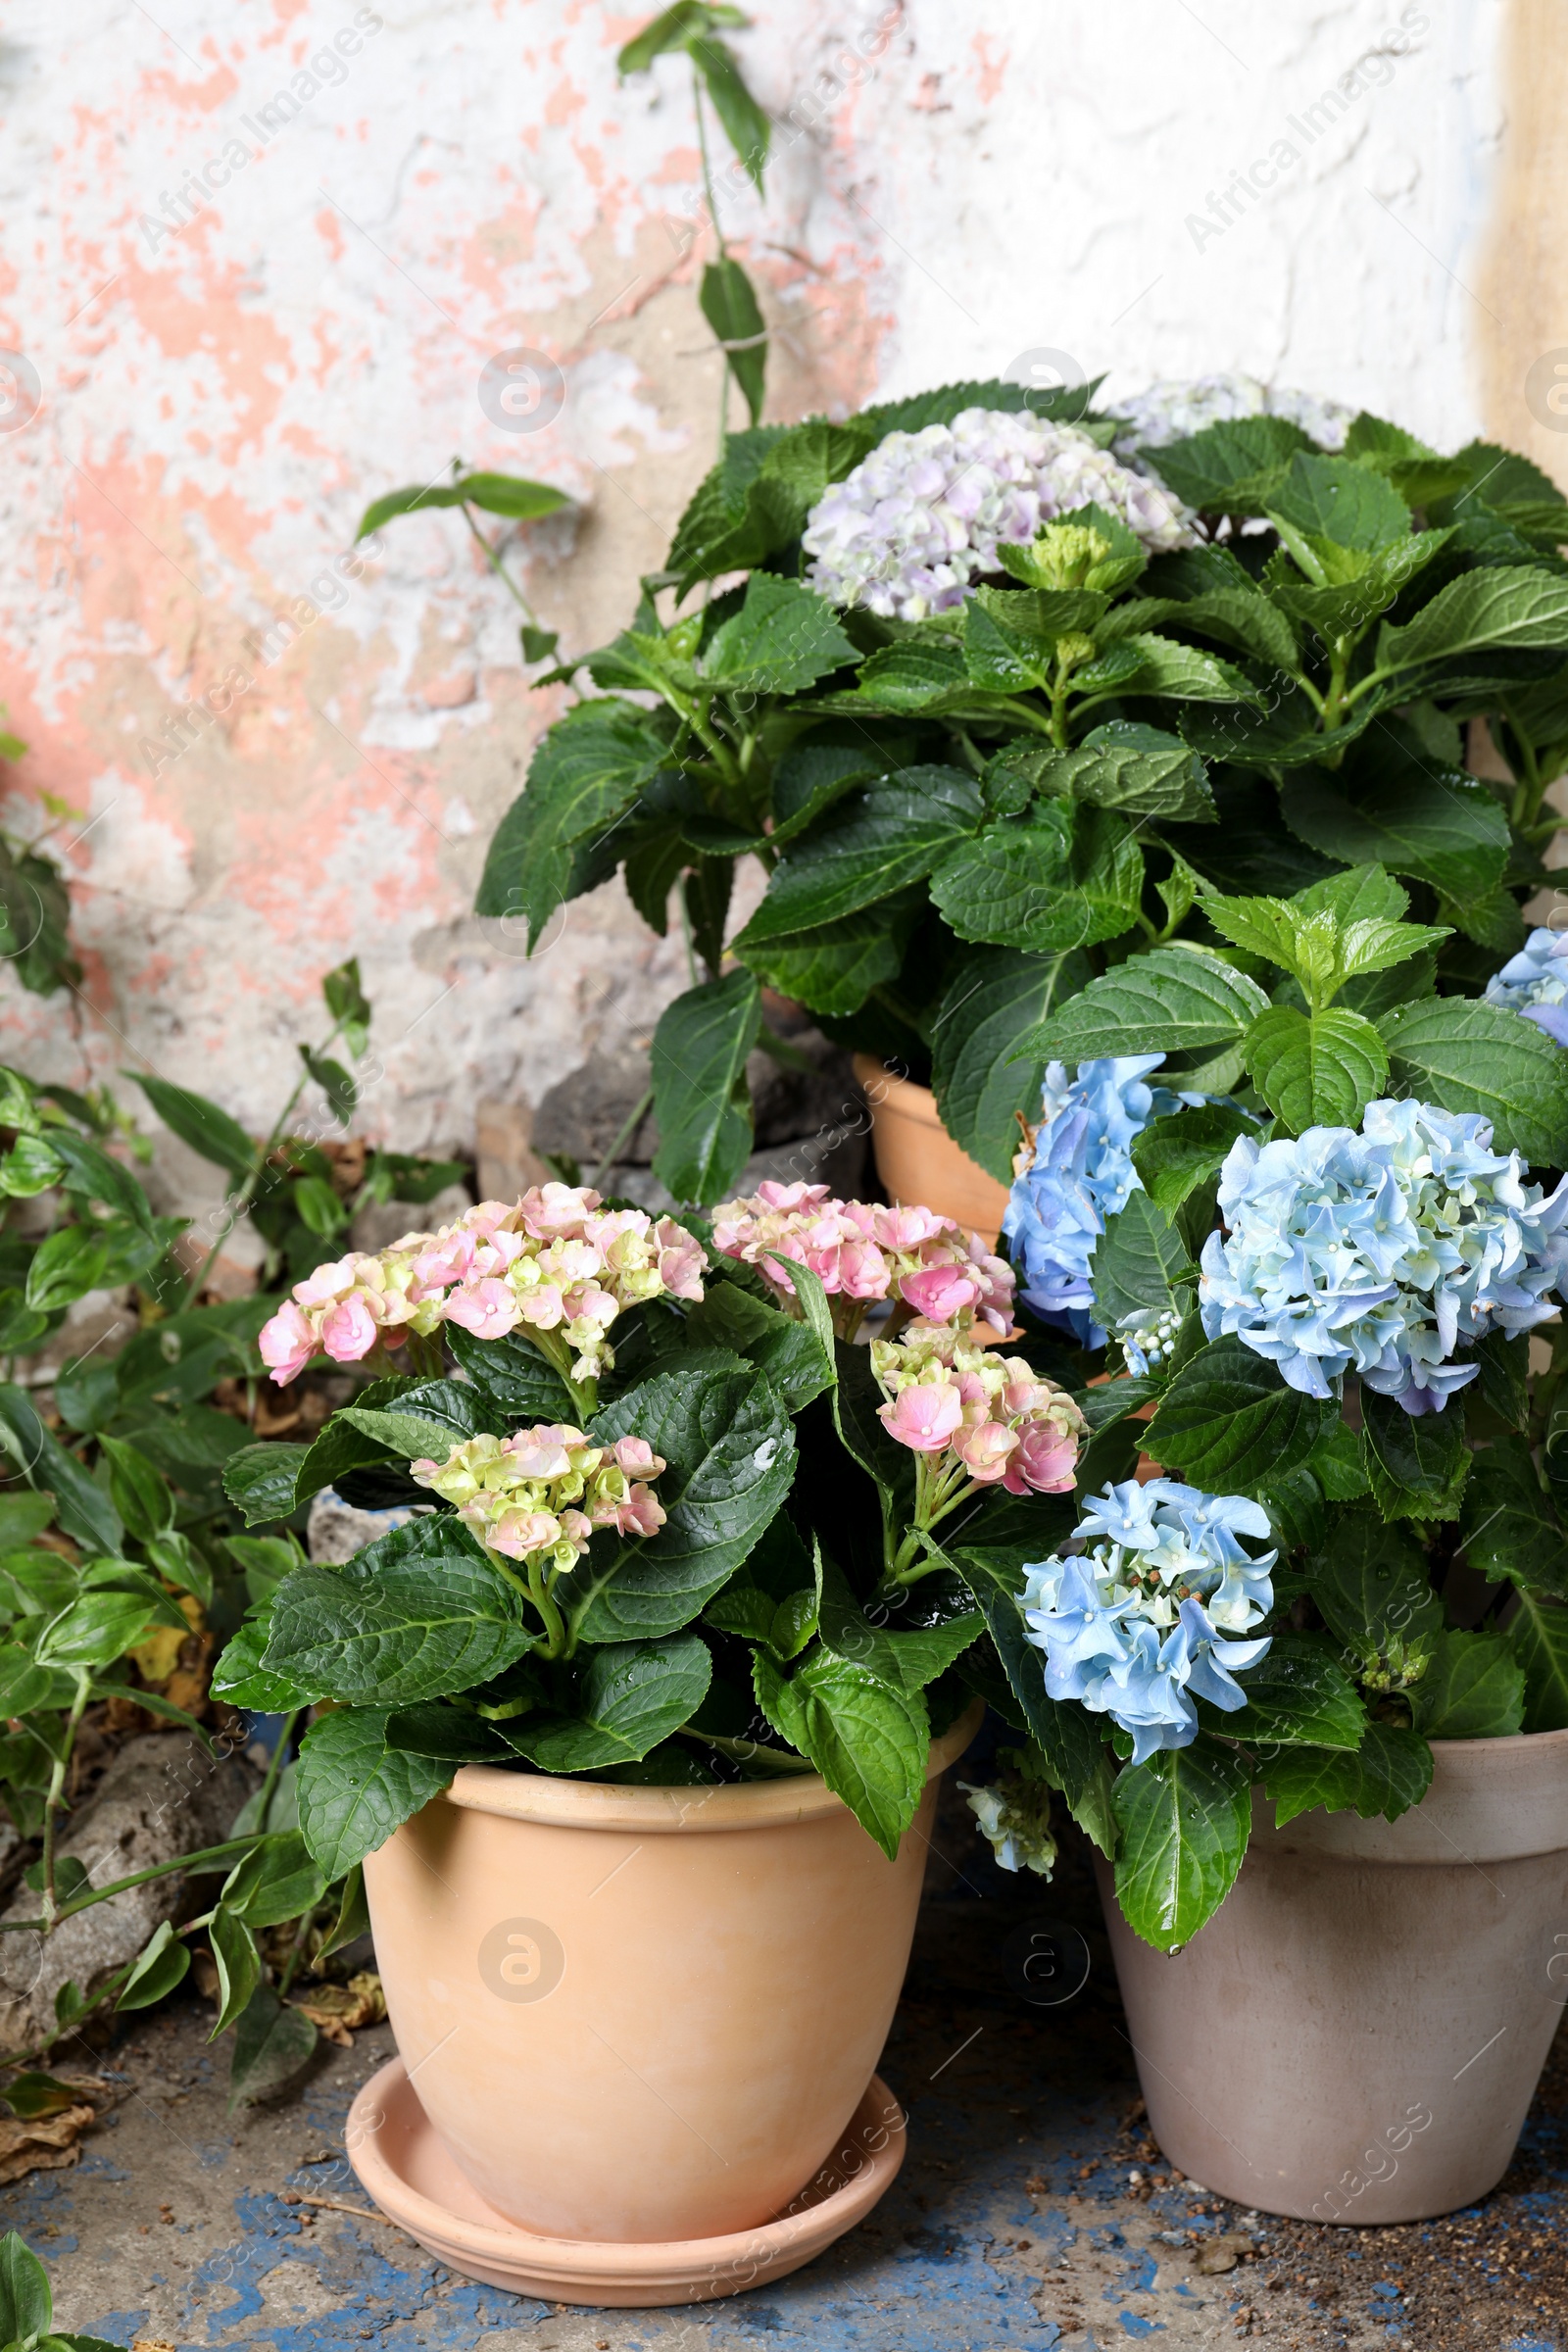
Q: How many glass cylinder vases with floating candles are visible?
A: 0